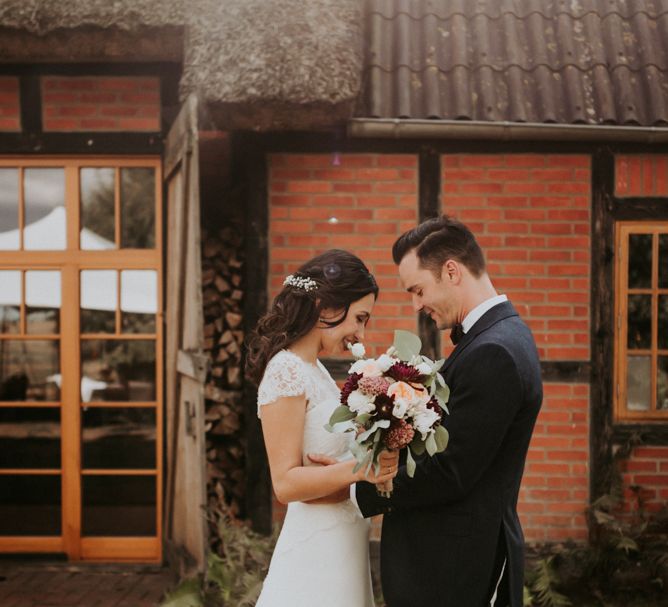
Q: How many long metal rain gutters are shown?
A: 1